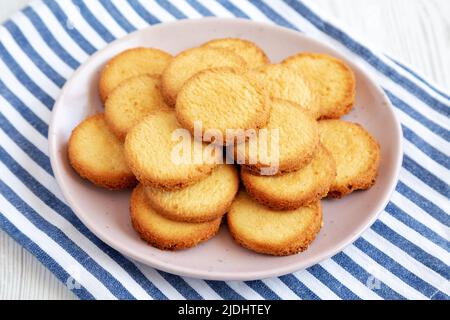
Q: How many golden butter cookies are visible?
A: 15